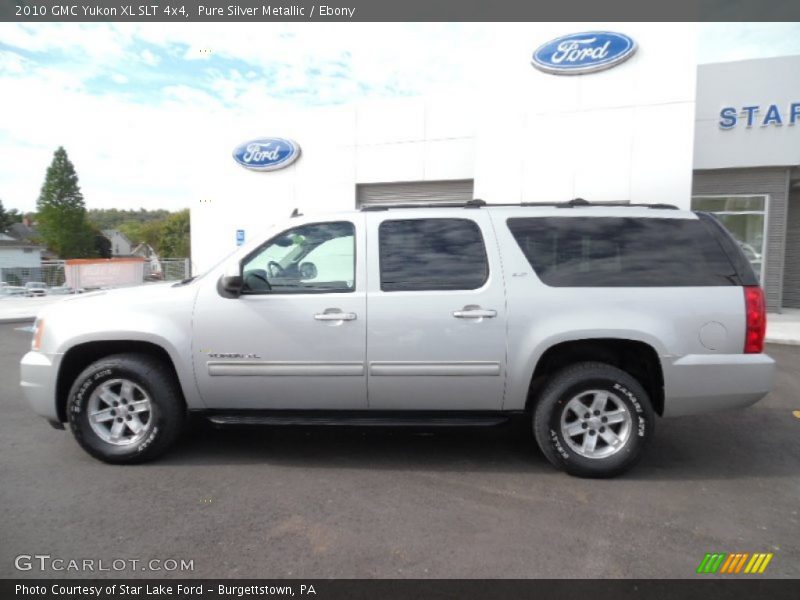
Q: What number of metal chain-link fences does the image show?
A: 1